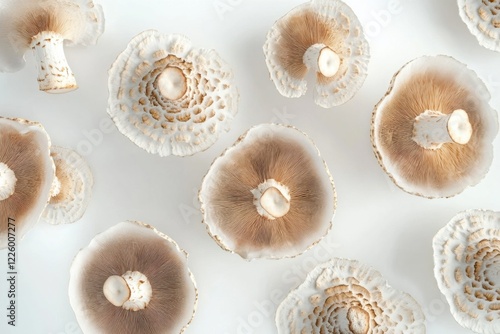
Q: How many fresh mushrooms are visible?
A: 11